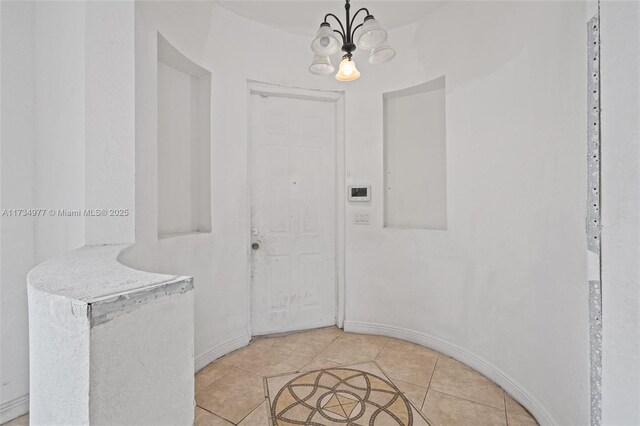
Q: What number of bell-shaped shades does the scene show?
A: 5